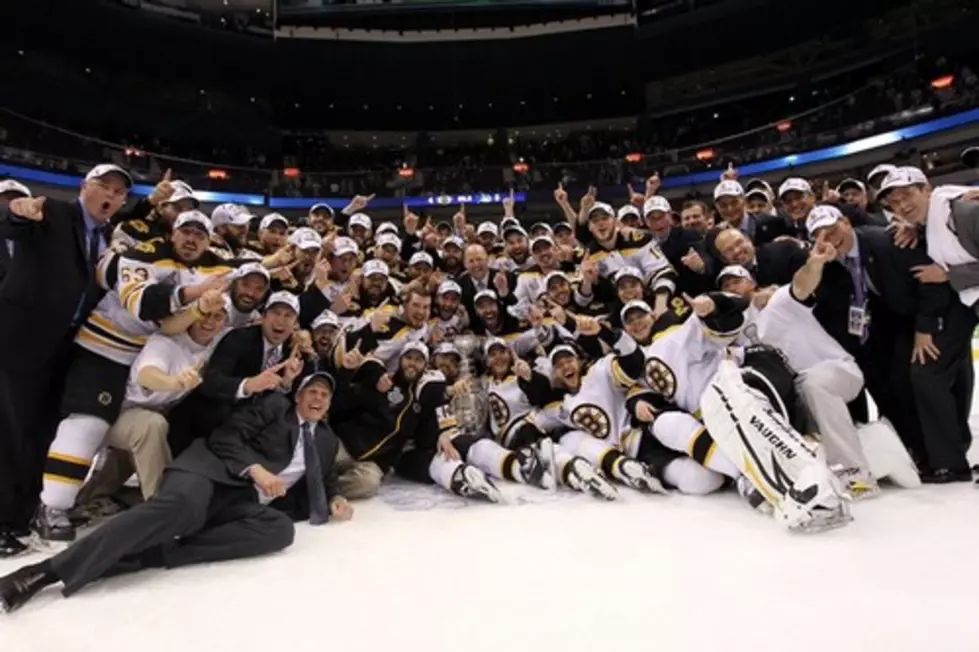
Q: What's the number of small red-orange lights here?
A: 9